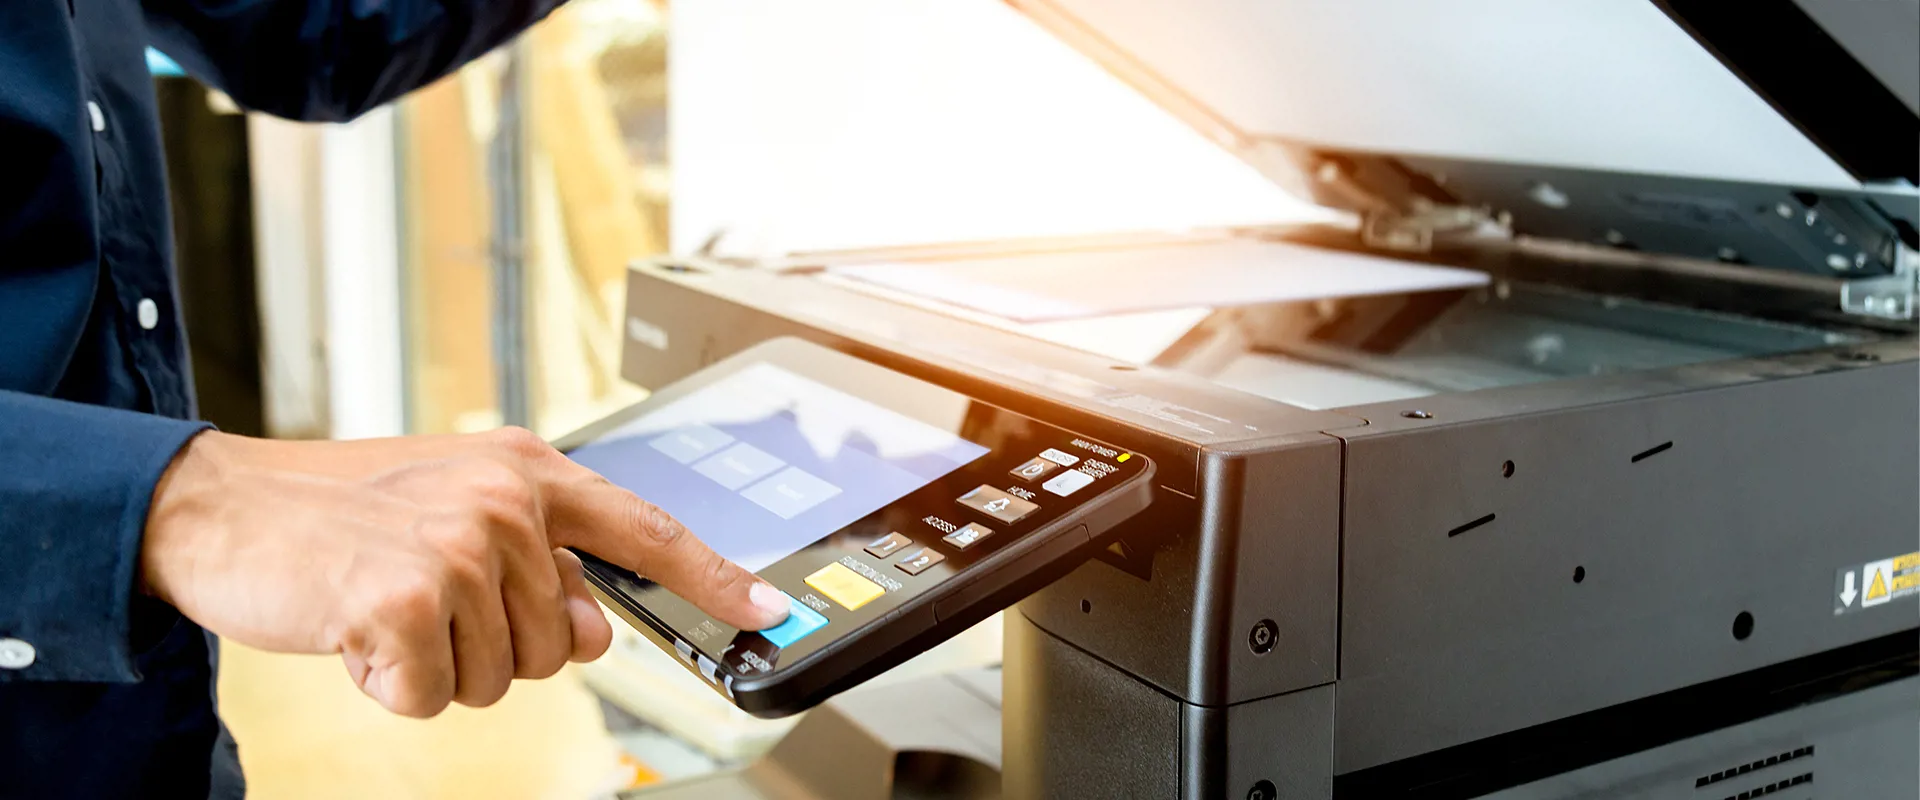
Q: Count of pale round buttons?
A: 3